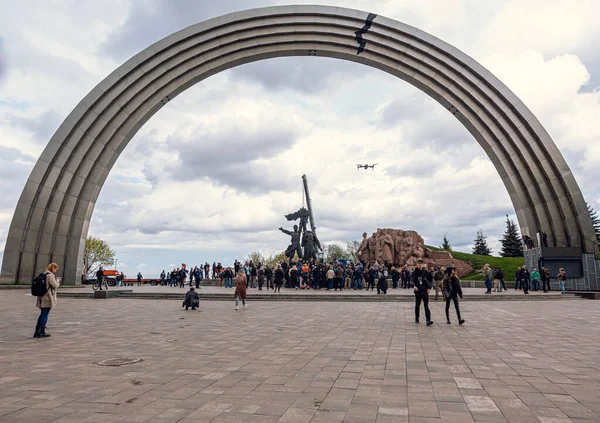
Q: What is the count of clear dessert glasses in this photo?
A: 0